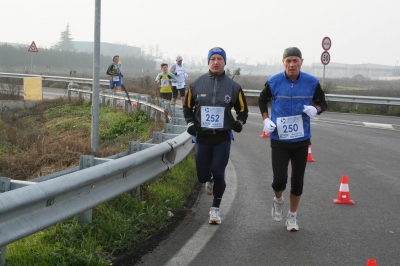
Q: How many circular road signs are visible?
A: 2